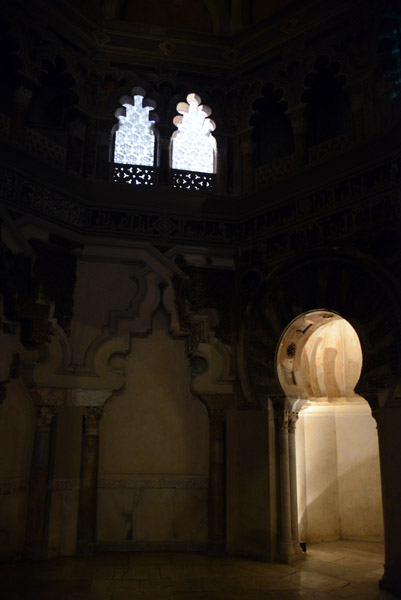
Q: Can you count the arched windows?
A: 2